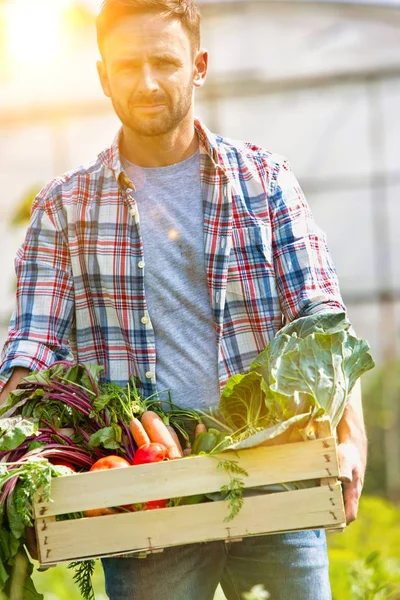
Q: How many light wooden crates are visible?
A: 1